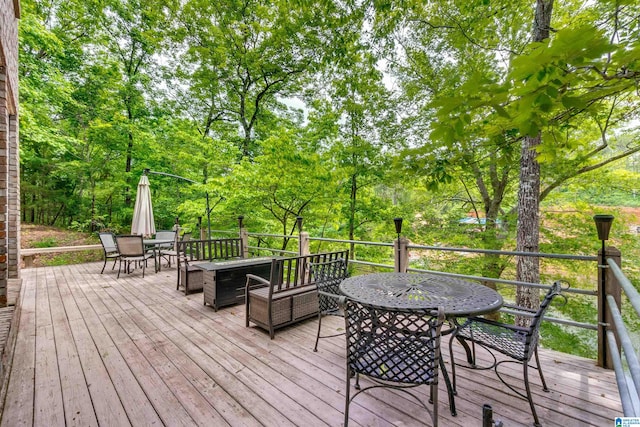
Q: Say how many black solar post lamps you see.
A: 6